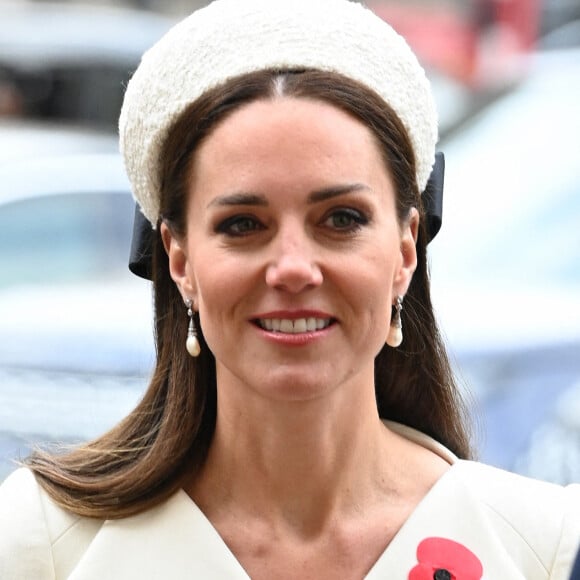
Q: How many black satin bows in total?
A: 1